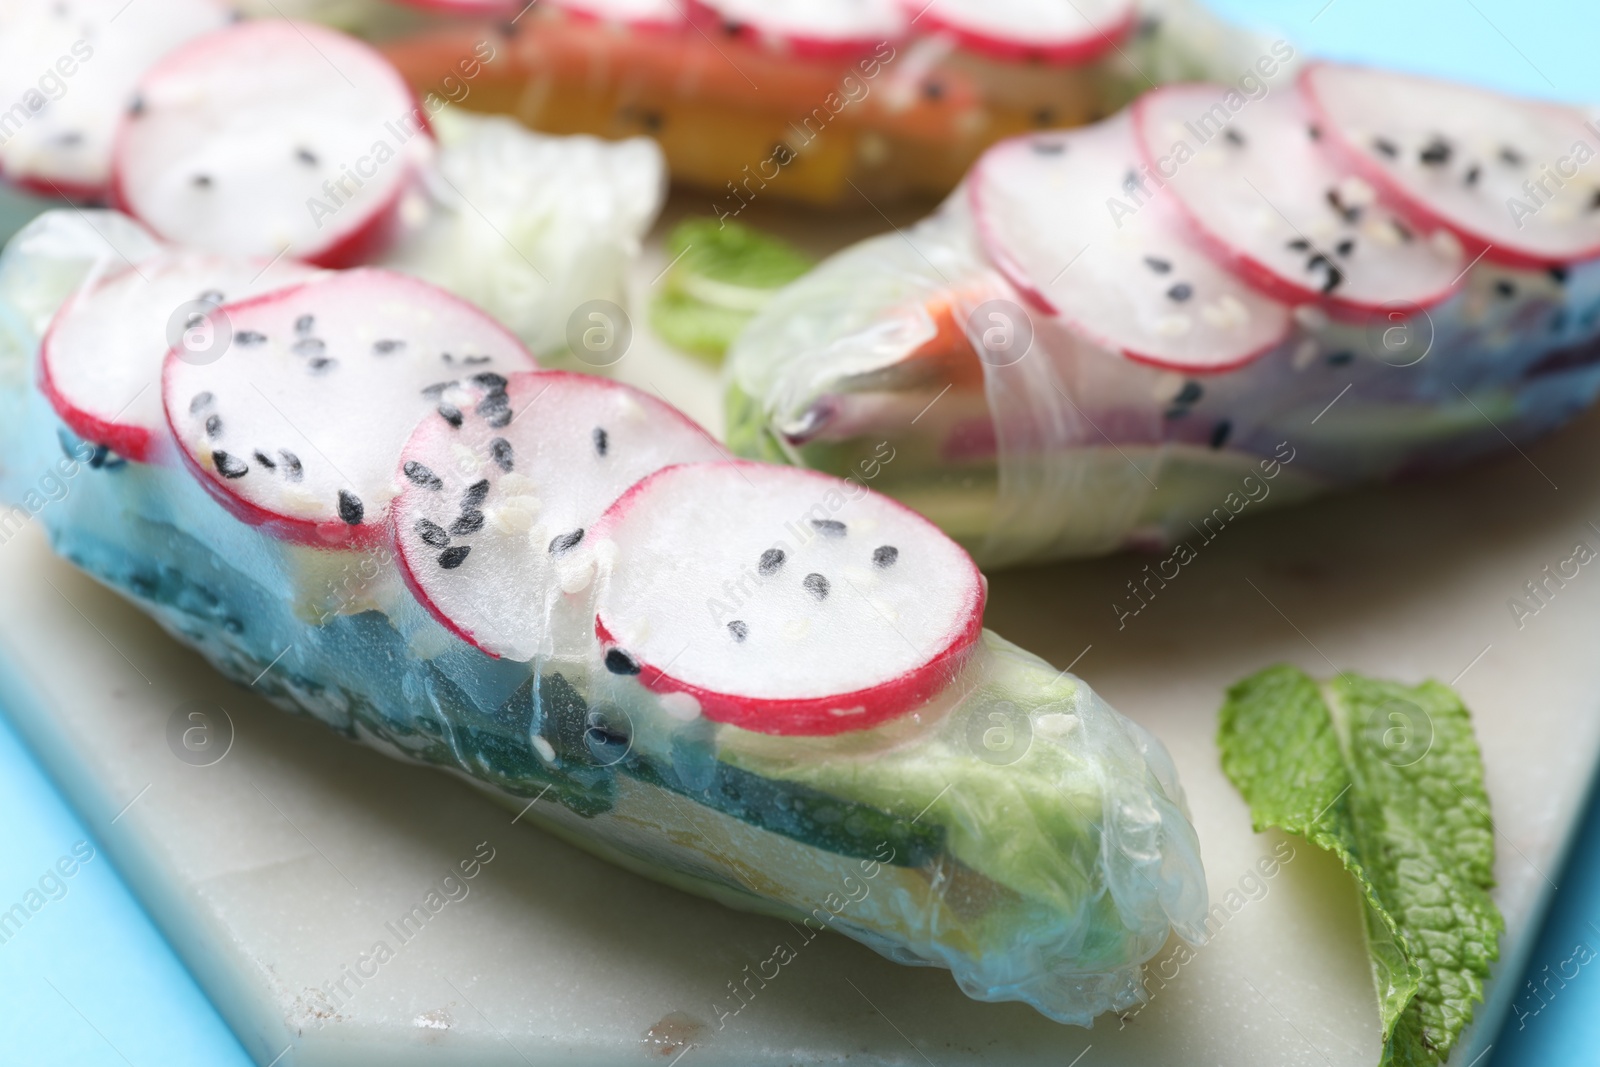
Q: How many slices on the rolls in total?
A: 13